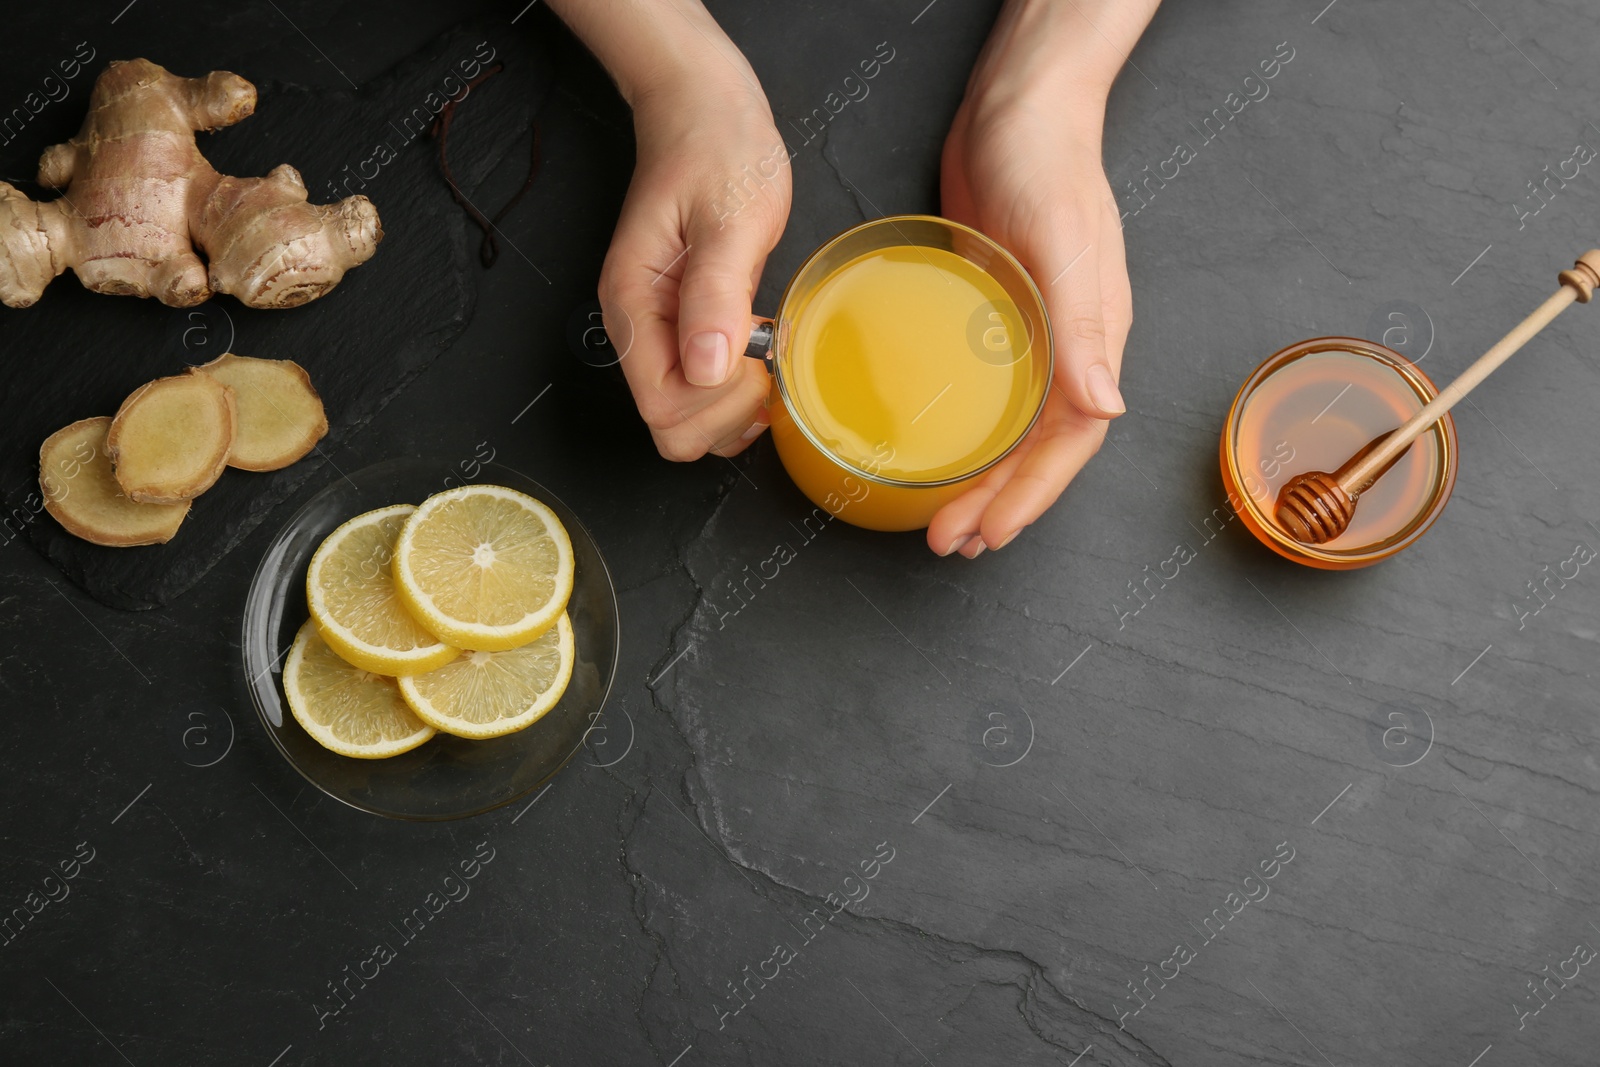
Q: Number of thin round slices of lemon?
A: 4